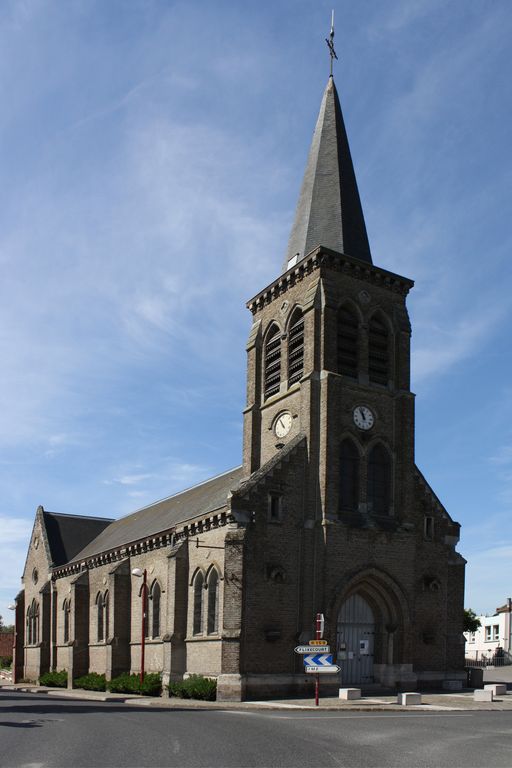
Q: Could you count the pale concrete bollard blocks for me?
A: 4